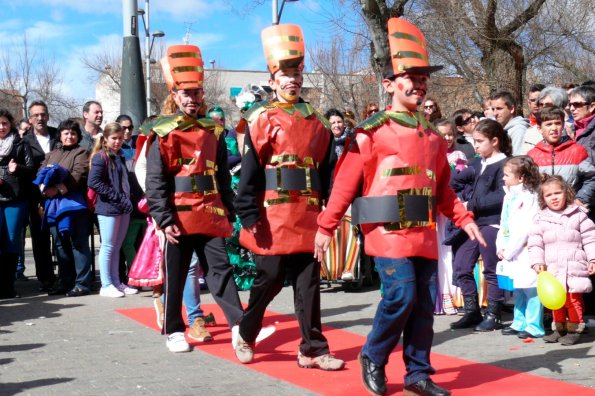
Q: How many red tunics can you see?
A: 3